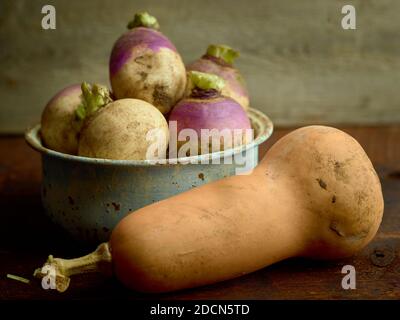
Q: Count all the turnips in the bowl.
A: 5